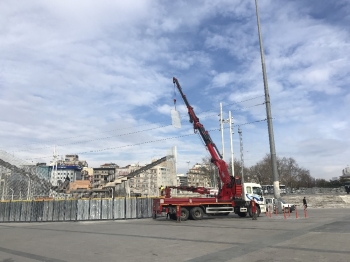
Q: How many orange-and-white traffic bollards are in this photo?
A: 7